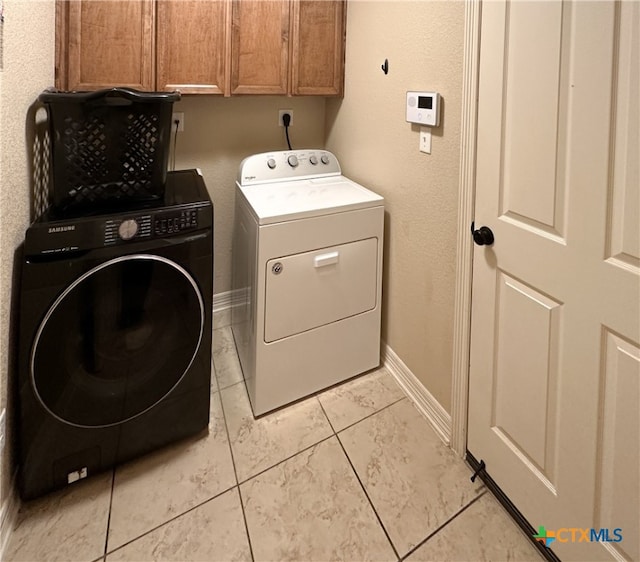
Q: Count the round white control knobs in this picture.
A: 4